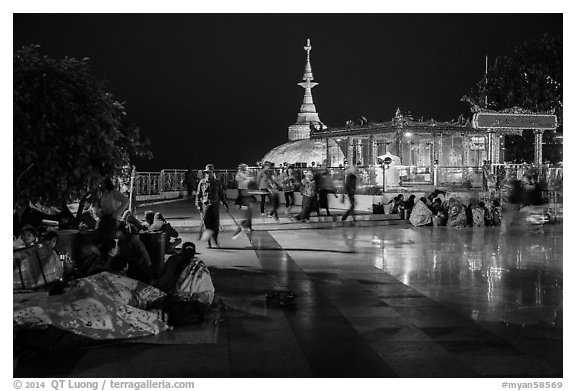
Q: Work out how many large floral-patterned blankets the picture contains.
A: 1